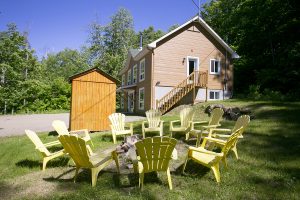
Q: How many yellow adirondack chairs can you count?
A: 10